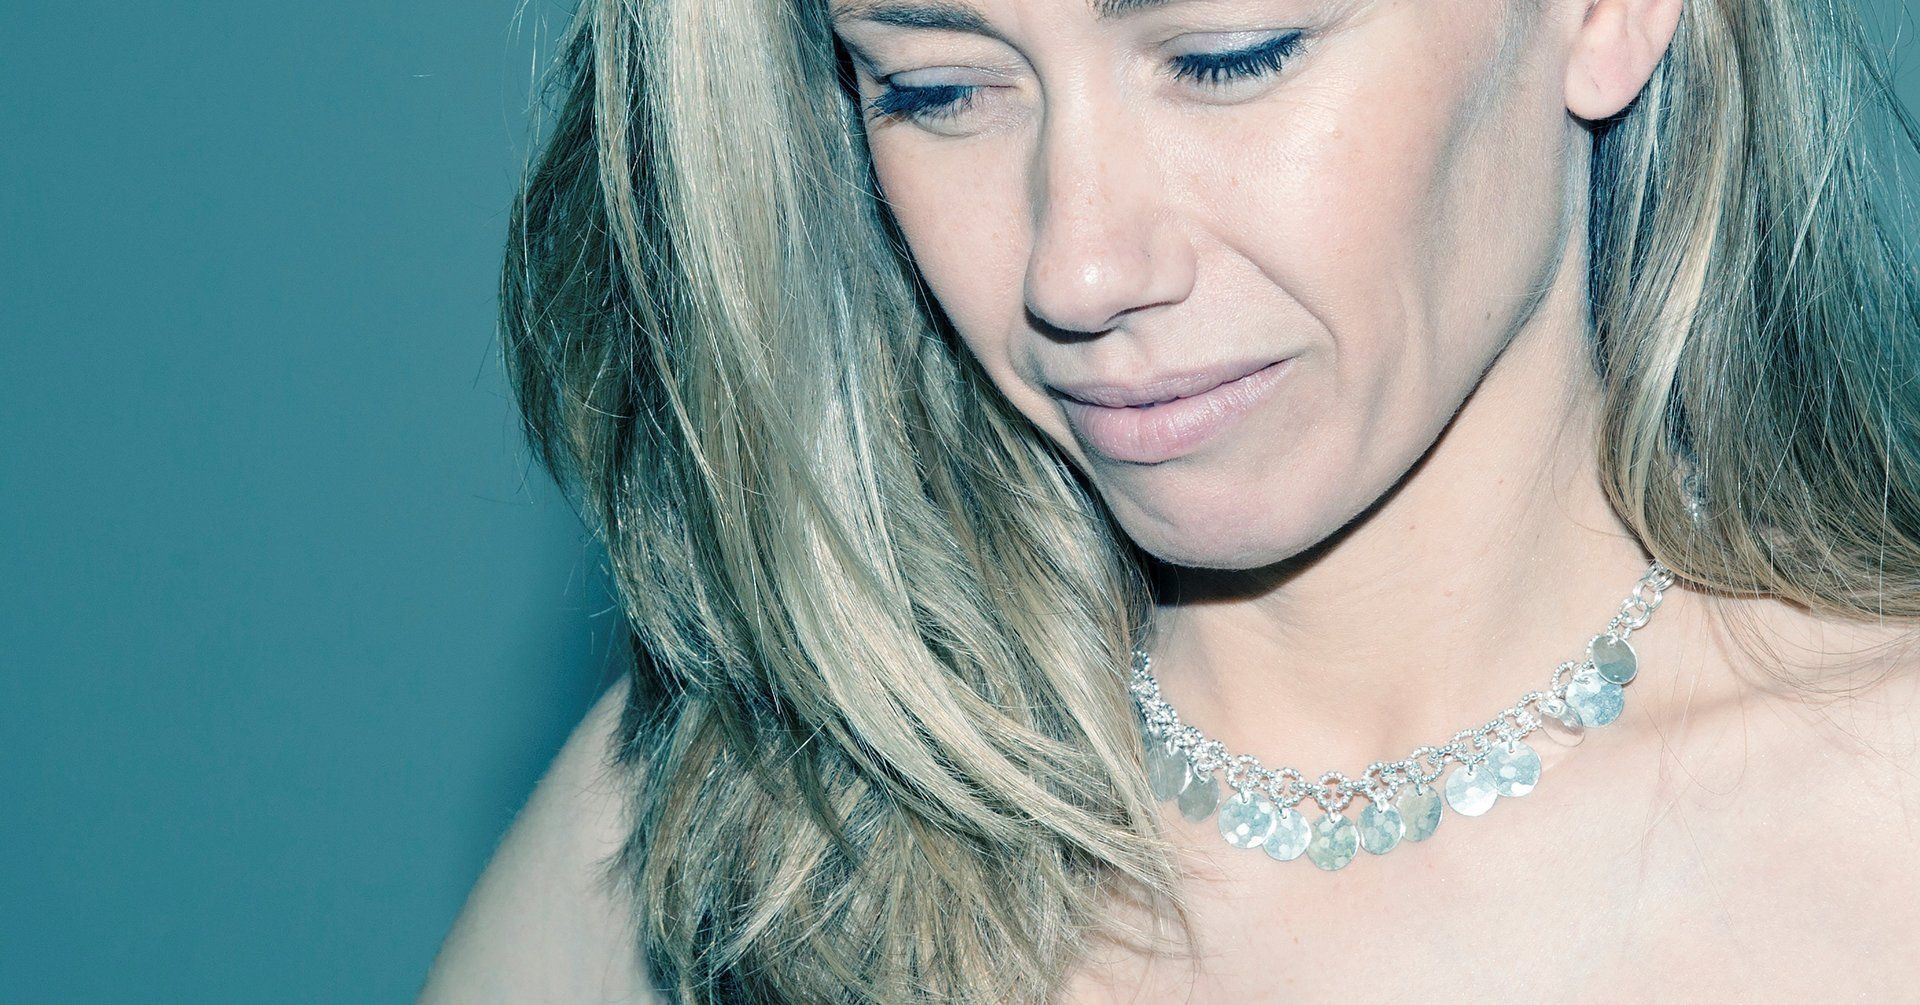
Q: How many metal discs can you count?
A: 12